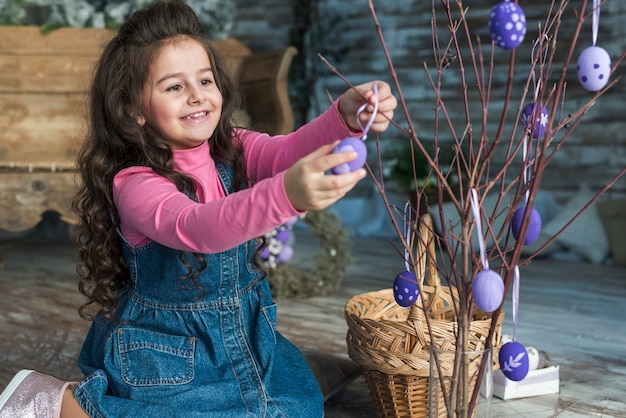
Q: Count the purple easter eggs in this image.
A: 8